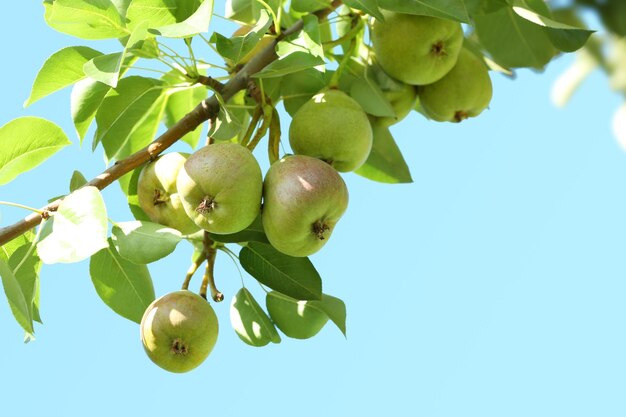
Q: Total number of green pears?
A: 8